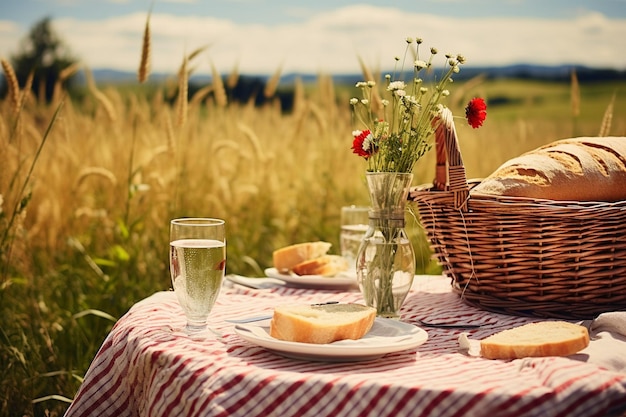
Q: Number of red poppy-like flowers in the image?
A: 2